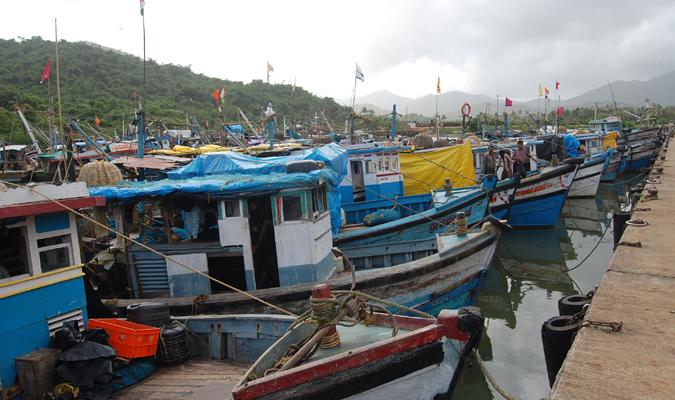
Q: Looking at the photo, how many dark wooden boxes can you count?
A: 1